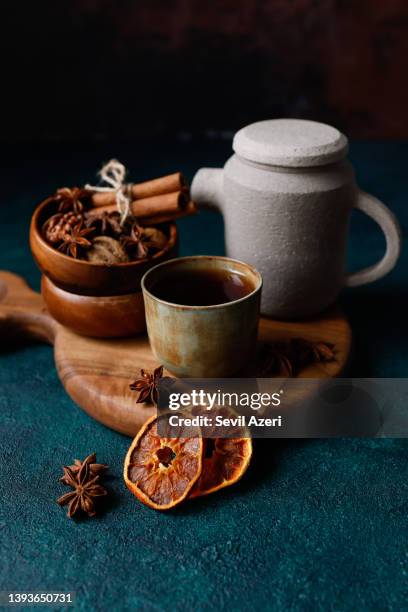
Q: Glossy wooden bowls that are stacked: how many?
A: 2